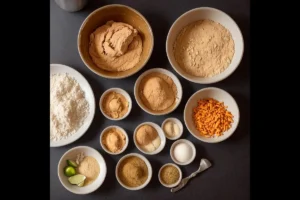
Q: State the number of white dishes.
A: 12